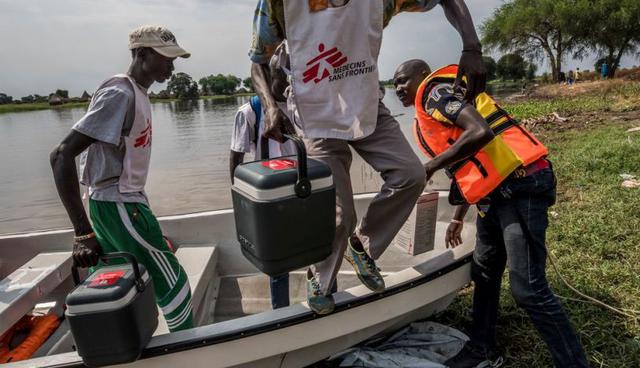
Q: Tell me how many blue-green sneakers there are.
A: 2